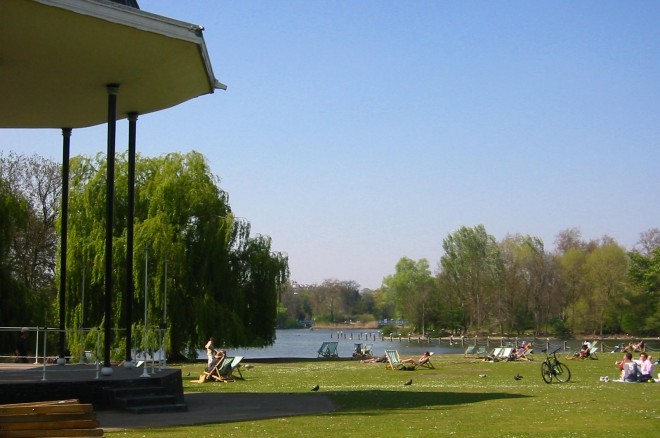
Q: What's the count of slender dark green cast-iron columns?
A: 3